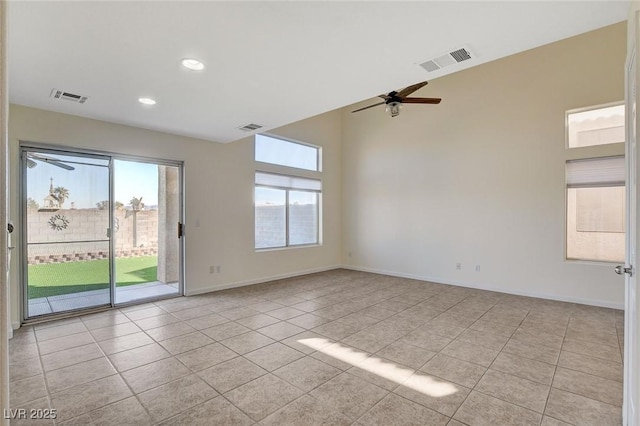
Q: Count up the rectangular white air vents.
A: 3